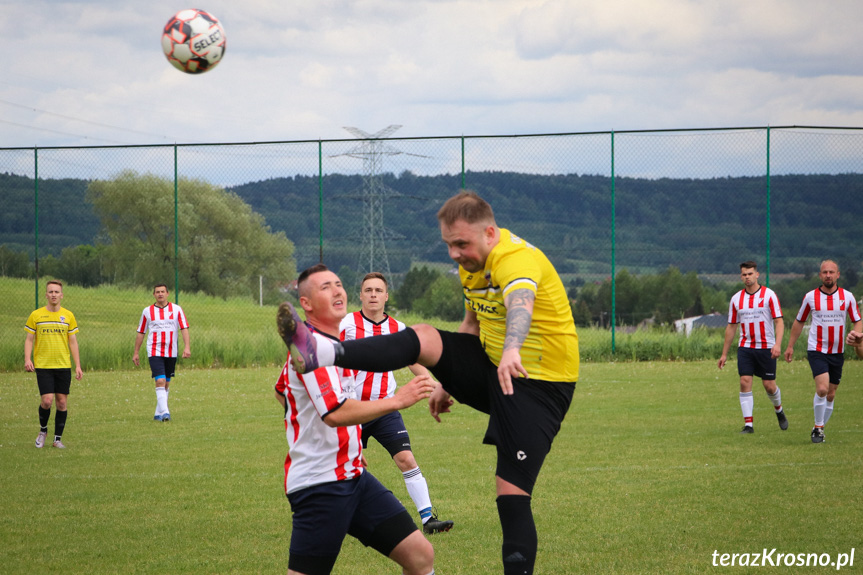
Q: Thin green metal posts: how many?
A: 6